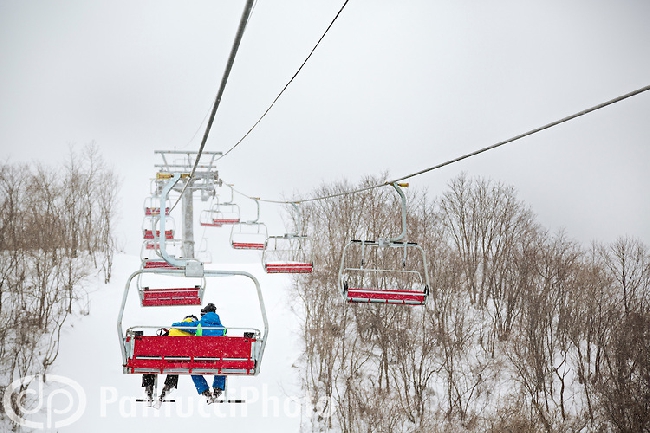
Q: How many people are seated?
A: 2